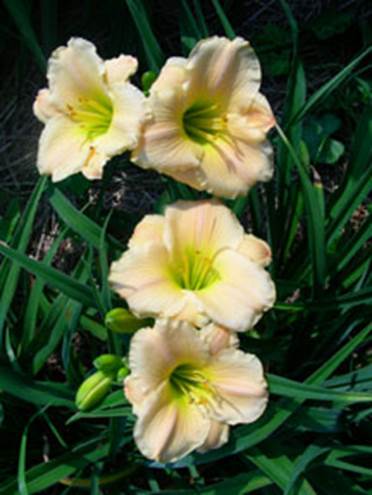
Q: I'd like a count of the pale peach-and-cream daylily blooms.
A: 4